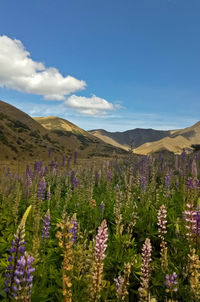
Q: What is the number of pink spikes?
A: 4